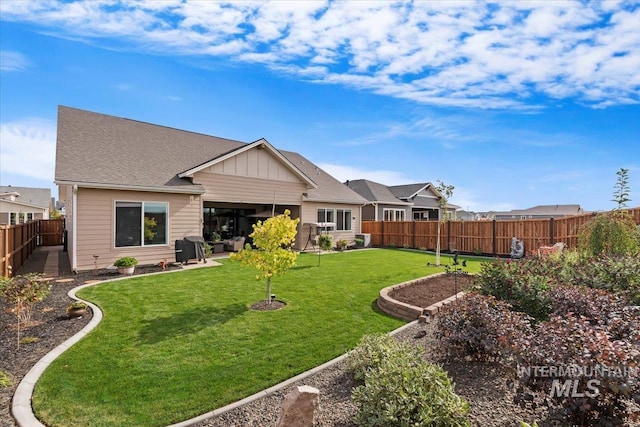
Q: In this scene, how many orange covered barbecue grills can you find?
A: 0